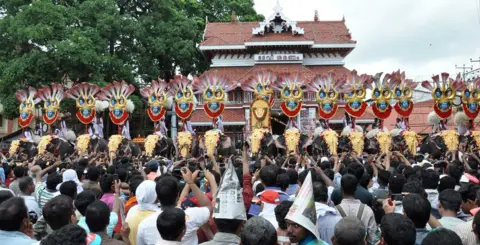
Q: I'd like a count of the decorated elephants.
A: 15